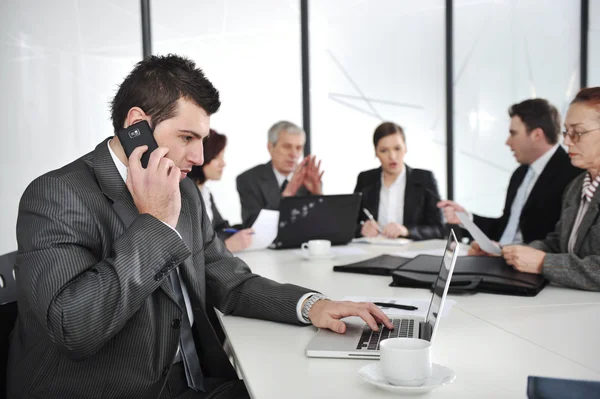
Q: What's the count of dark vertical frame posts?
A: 4